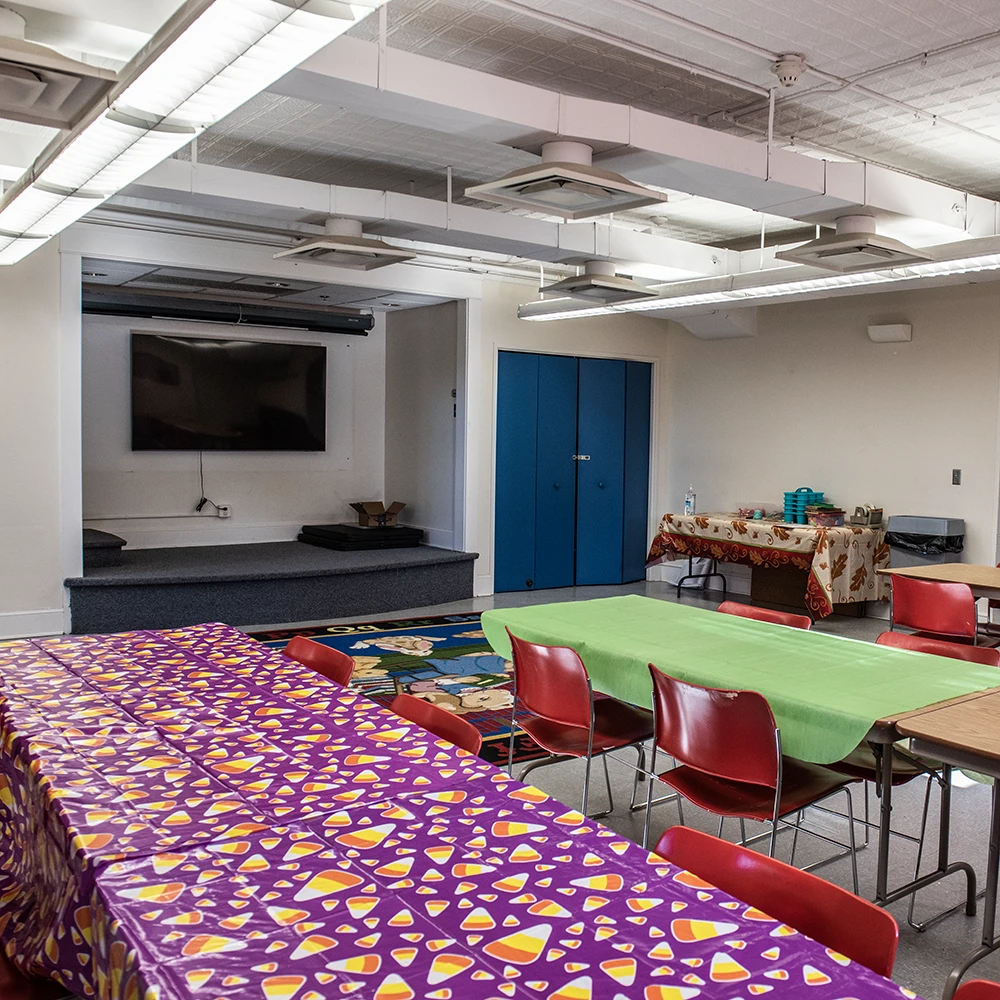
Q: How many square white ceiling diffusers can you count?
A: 5